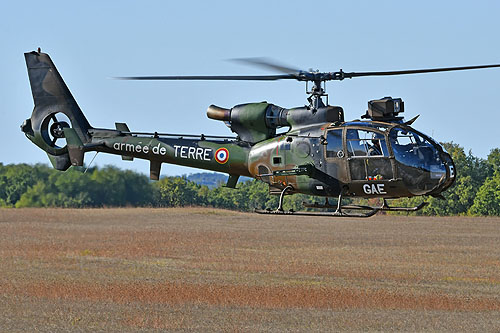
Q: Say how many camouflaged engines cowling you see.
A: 1